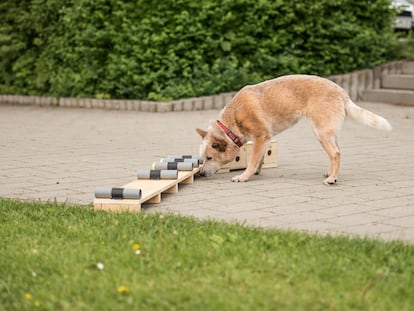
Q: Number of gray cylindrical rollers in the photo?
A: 5